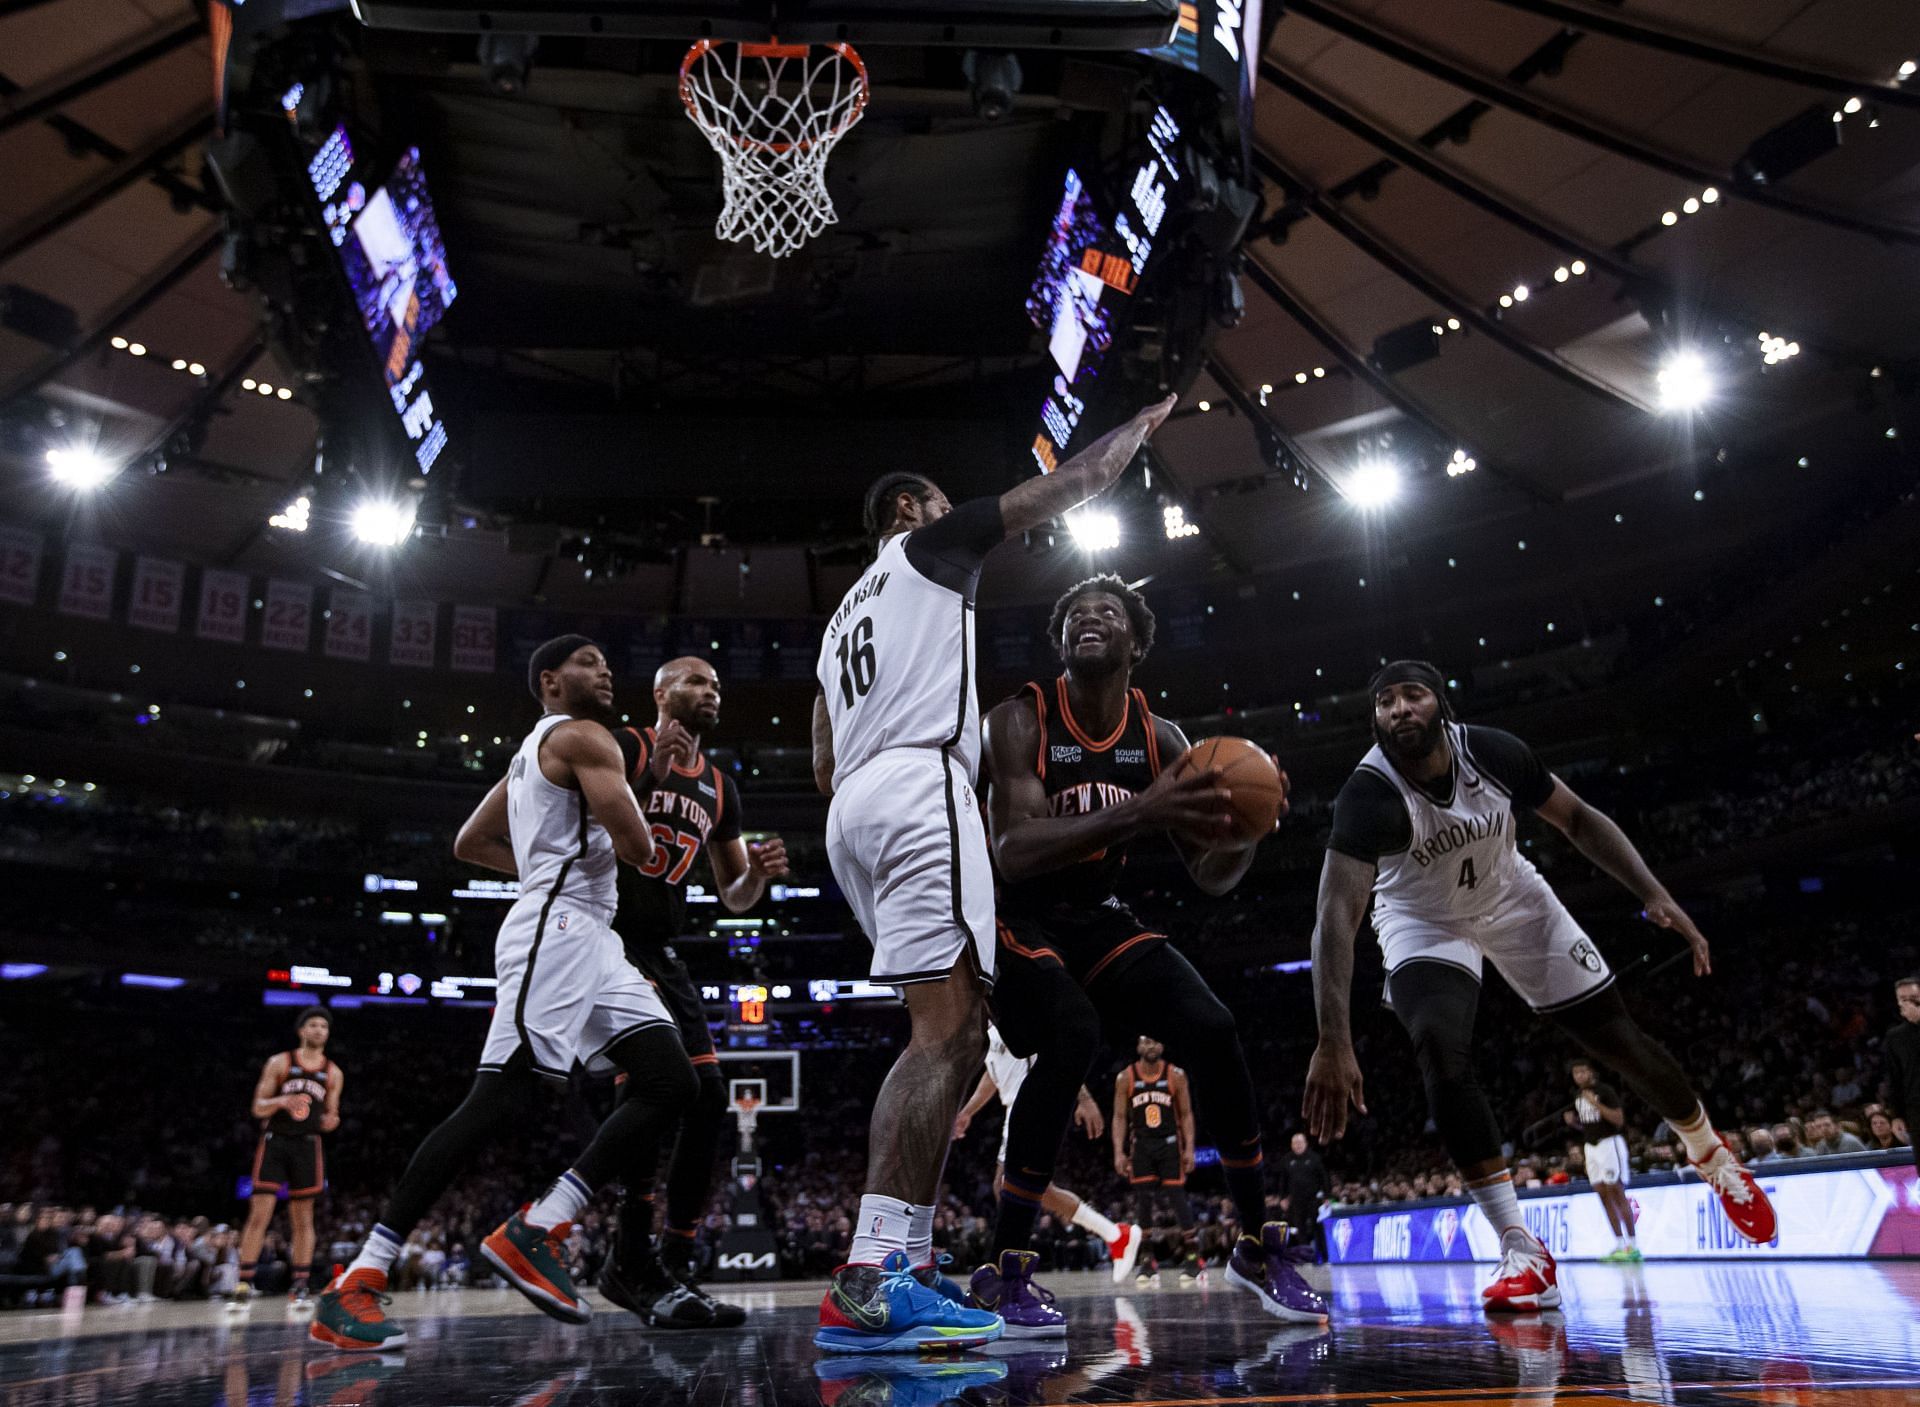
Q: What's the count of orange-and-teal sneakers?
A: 2